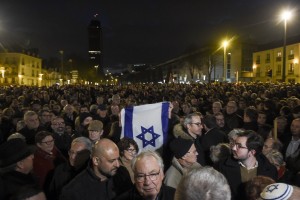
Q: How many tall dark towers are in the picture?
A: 1